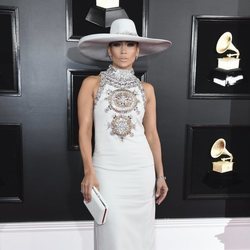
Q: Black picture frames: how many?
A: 6